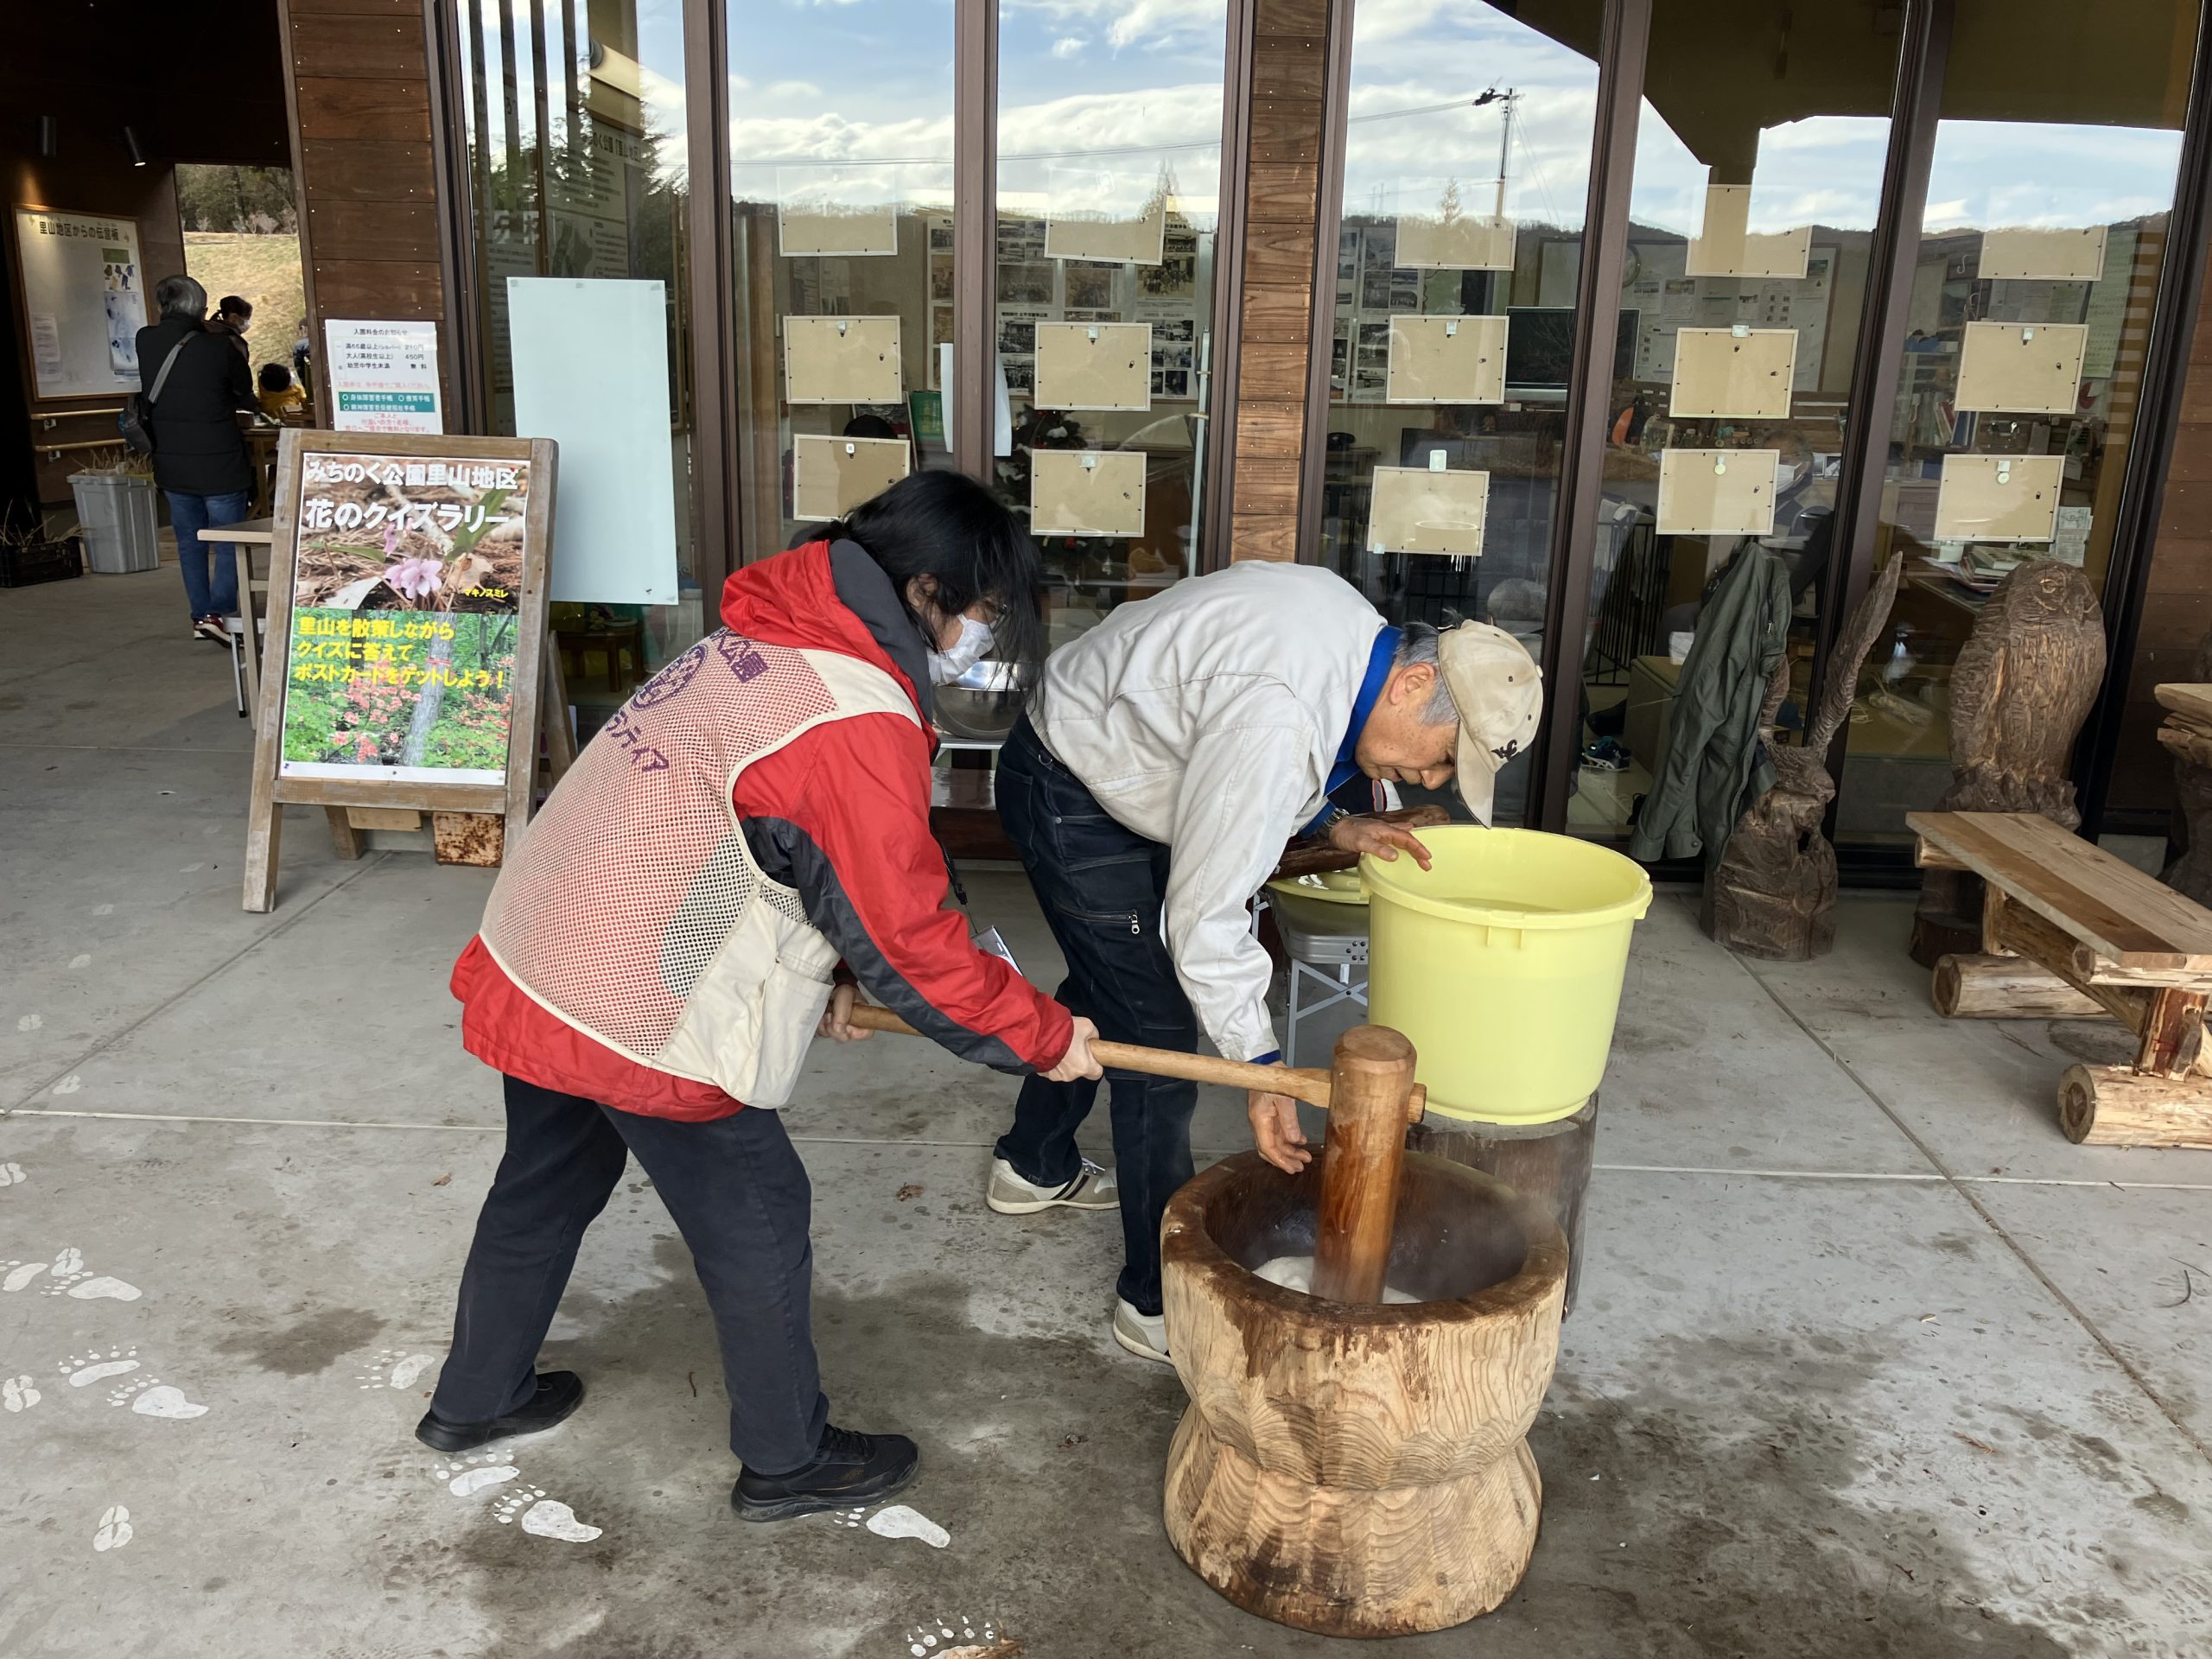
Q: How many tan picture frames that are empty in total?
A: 15